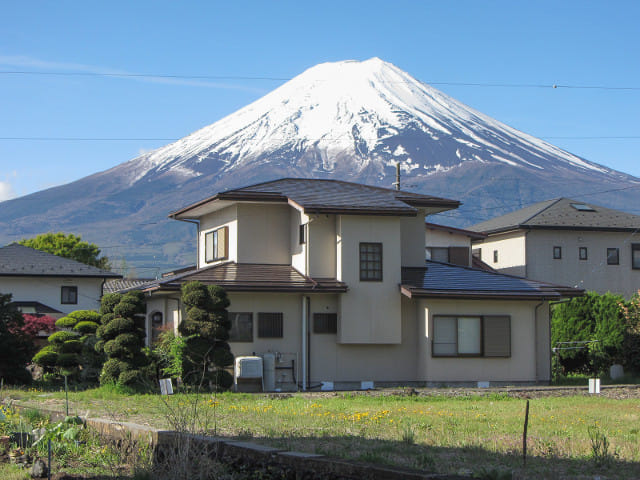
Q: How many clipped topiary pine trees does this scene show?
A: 3